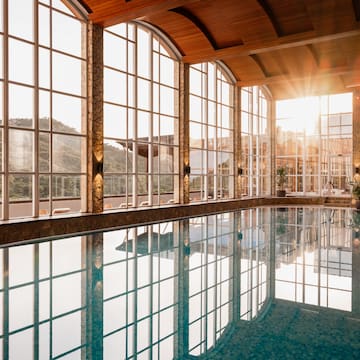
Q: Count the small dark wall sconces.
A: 4